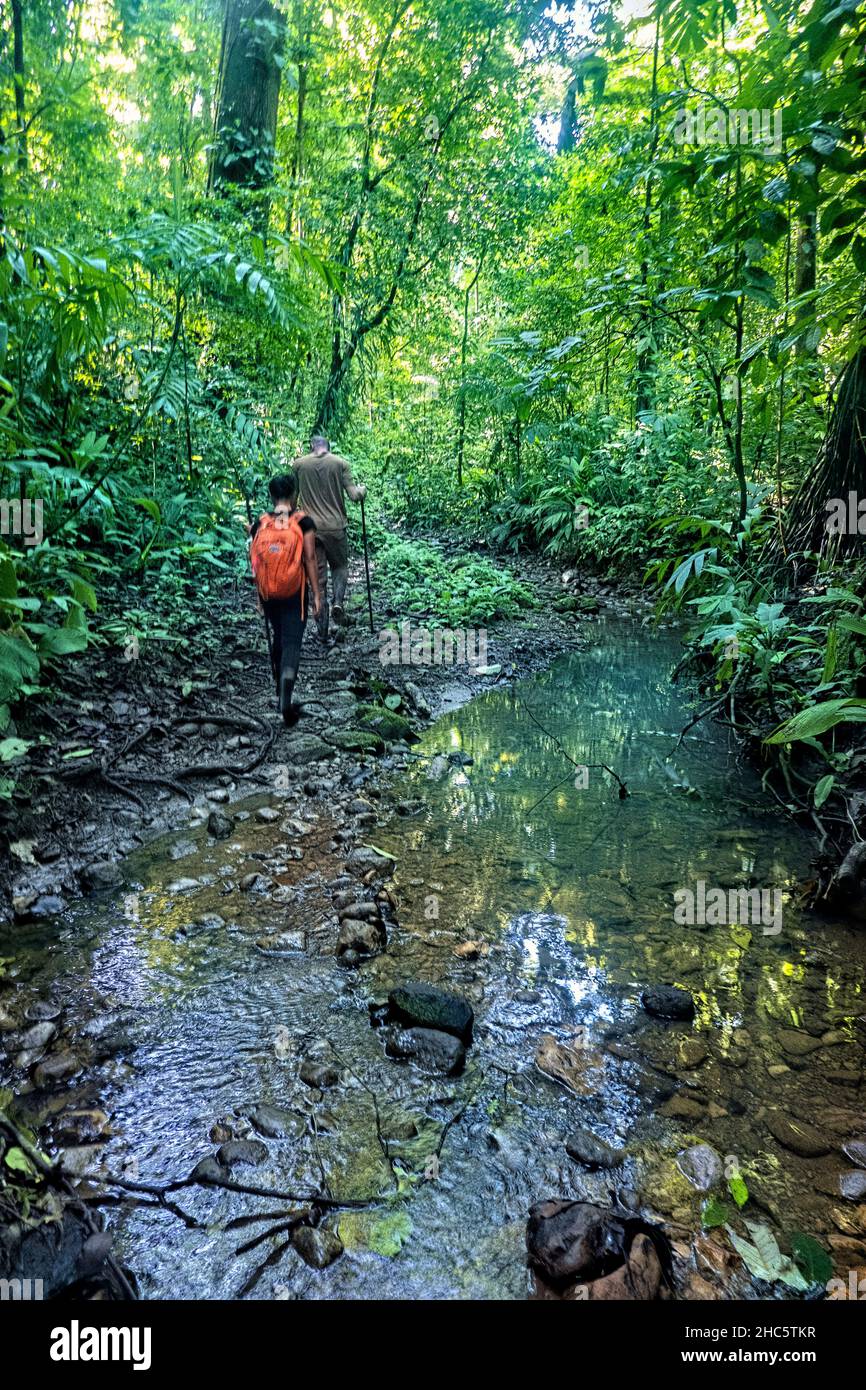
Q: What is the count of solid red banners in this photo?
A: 0